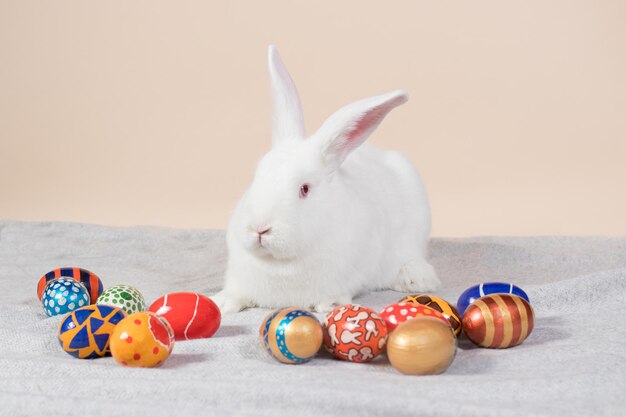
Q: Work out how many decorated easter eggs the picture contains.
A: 13